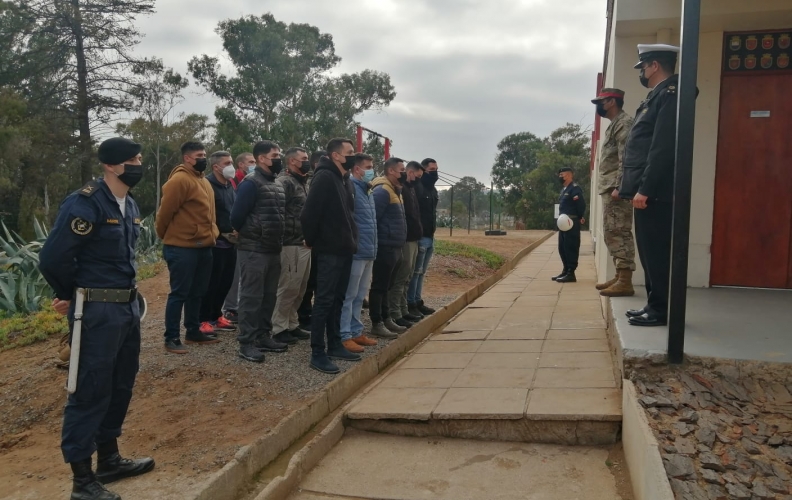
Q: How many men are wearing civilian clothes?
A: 11